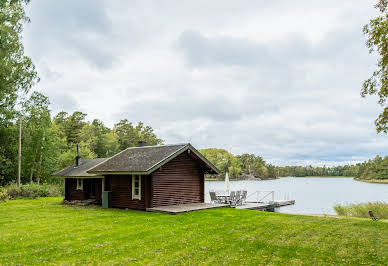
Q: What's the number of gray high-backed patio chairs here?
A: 4